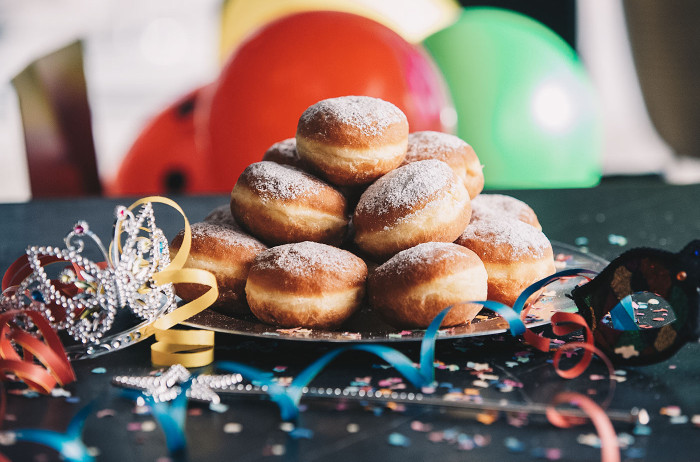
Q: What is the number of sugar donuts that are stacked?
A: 11